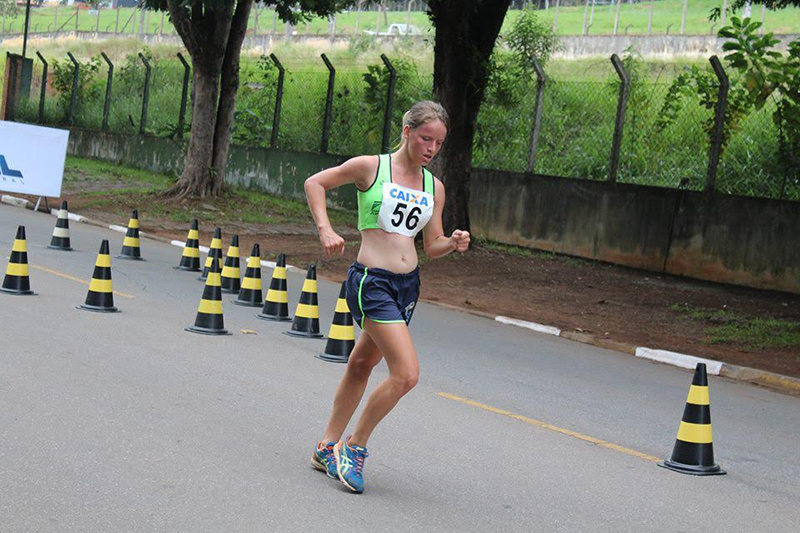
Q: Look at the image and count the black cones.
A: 13